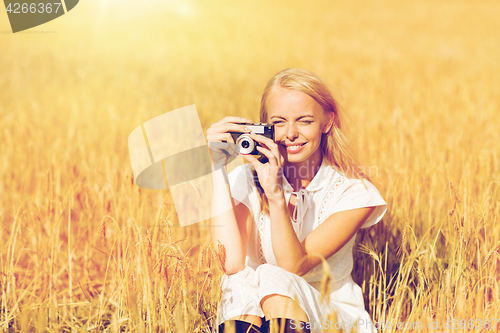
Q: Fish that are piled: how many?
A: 0